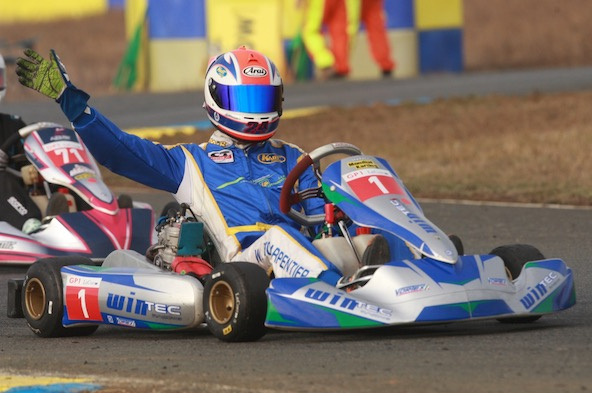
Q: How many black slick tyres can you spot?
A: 3